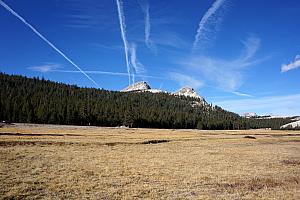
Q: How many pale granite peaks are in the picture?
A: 2